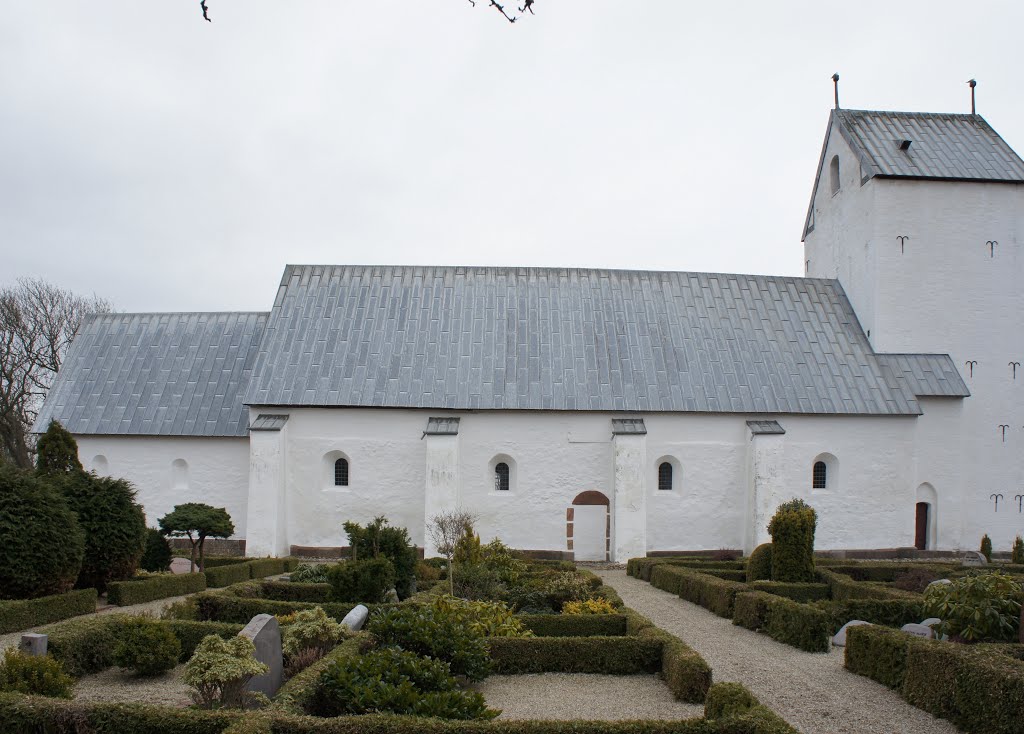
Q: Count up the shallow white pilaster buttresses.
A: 4